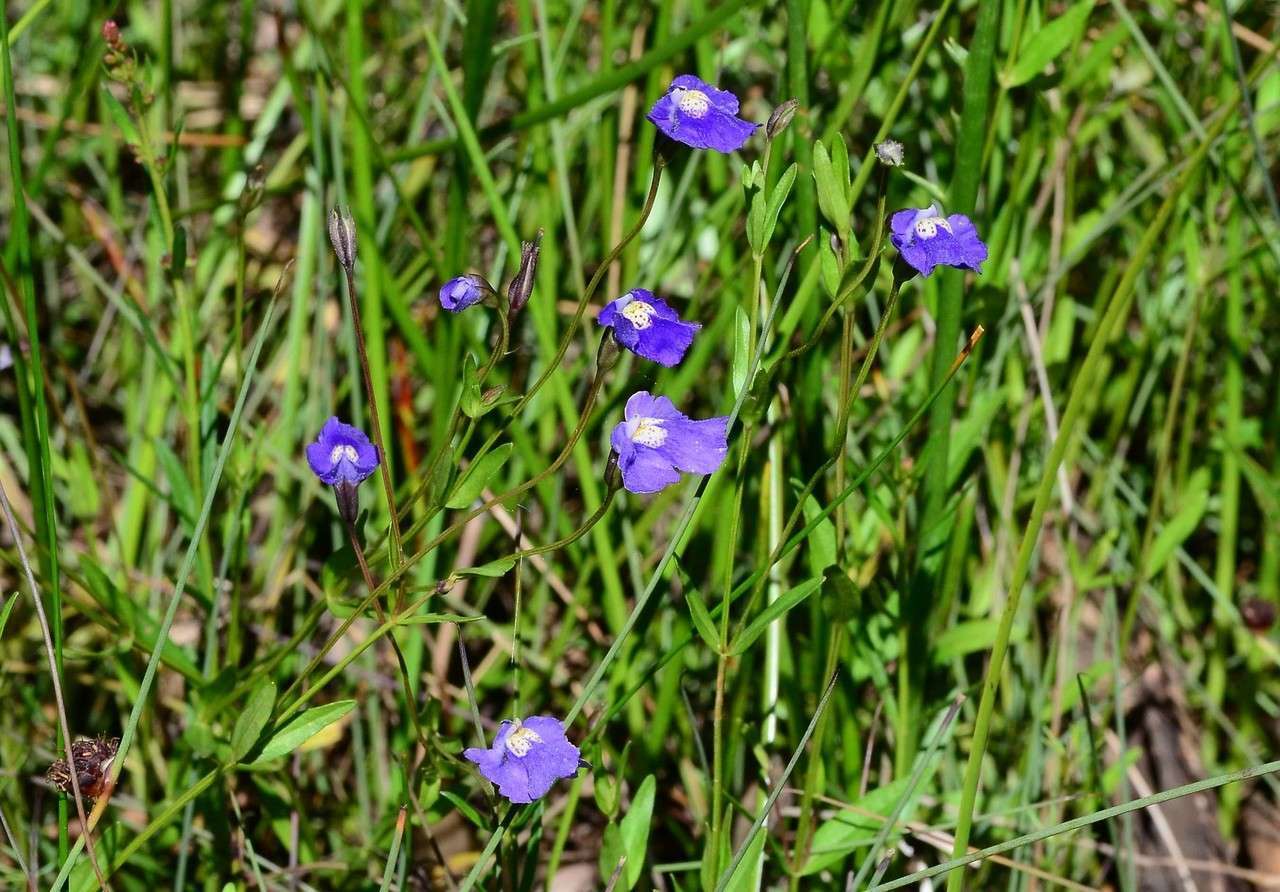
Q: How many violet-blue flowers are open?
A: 6